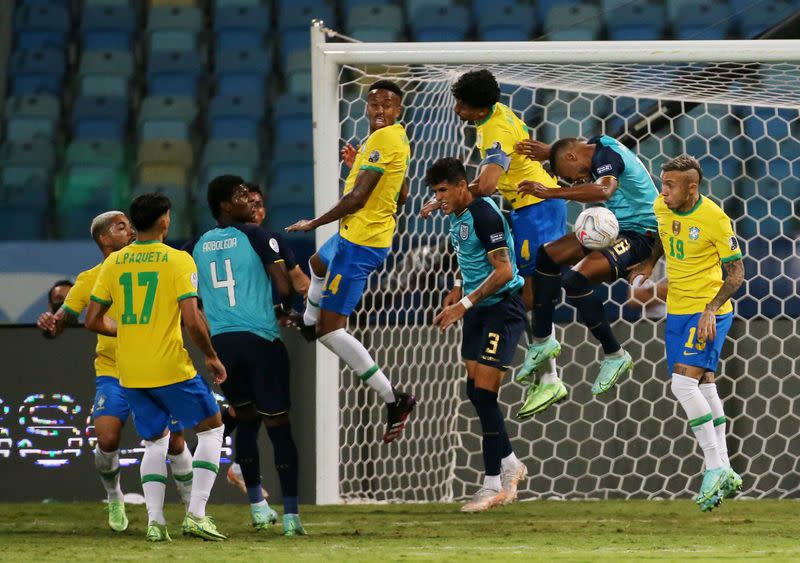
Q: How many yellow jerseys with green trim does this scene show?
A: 5